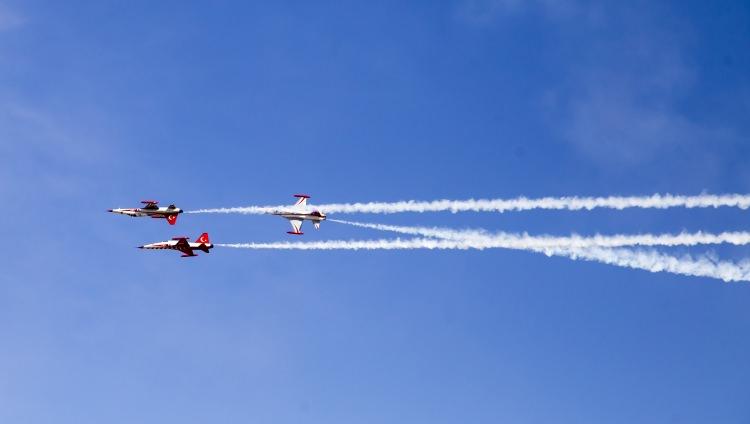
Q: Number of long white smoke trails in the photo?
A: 3